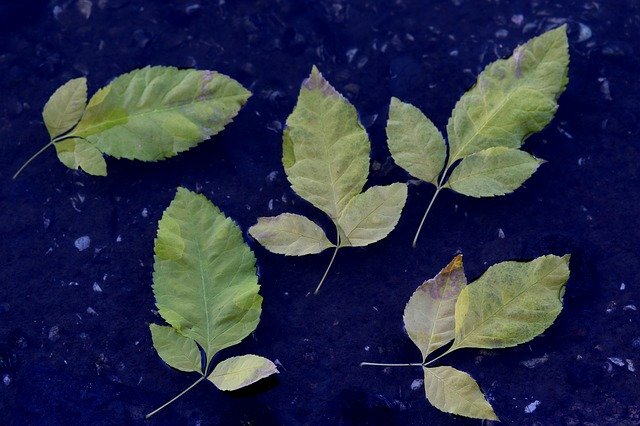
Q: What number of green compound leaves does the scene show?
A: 5